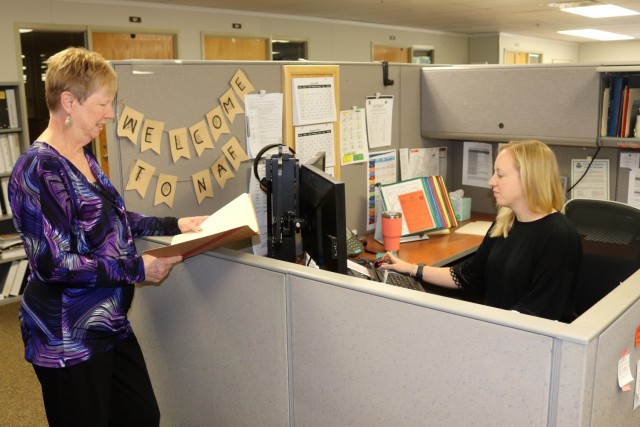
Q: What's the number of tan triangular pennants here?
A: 12